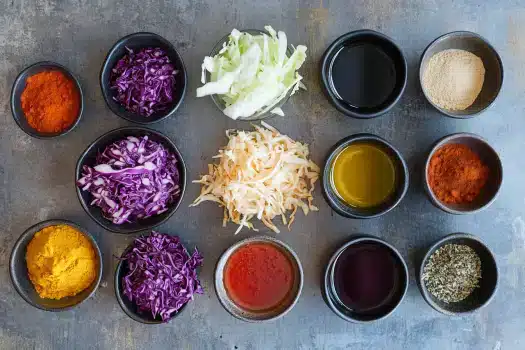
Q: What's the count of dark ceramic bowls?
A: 12